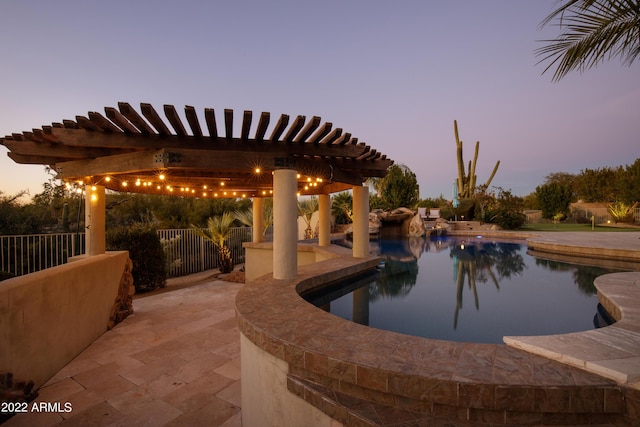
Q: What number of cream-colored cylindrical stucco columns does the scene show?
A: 5